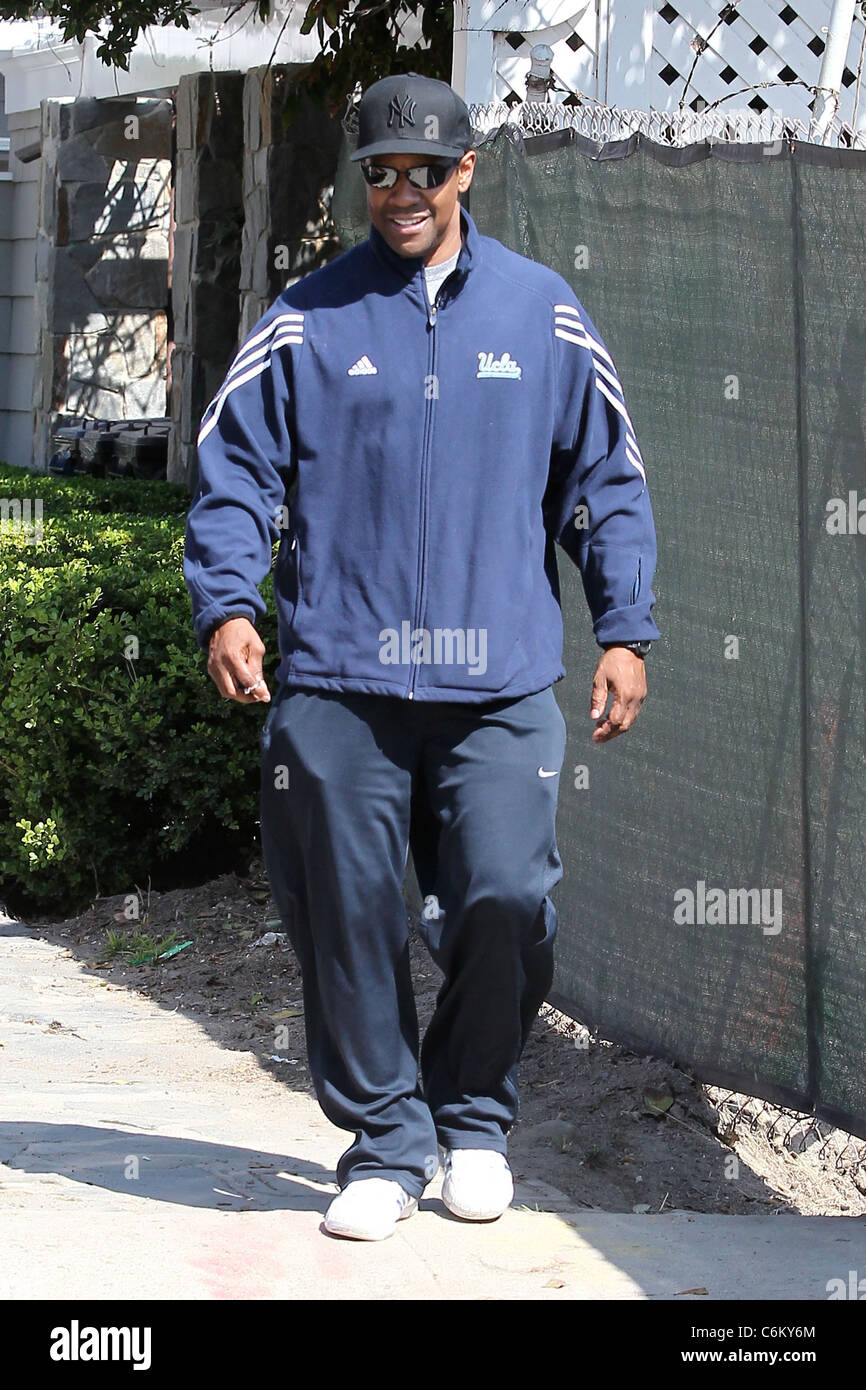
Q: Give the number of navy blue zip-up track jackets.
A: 1